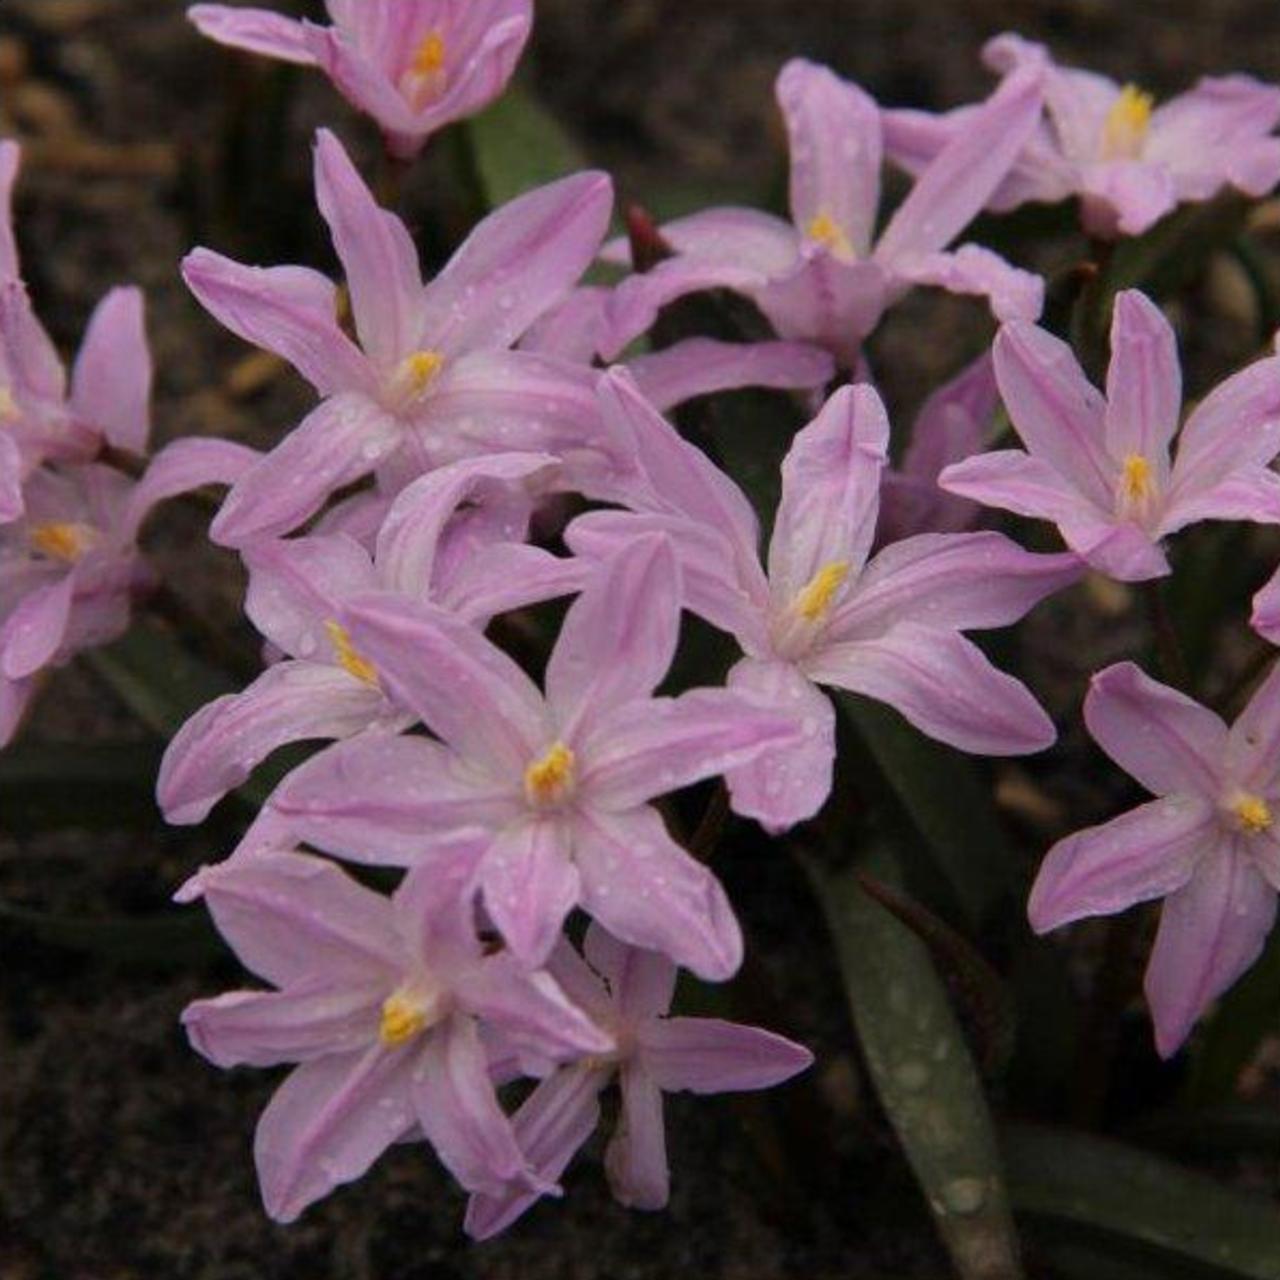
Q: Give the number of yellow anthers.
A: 11